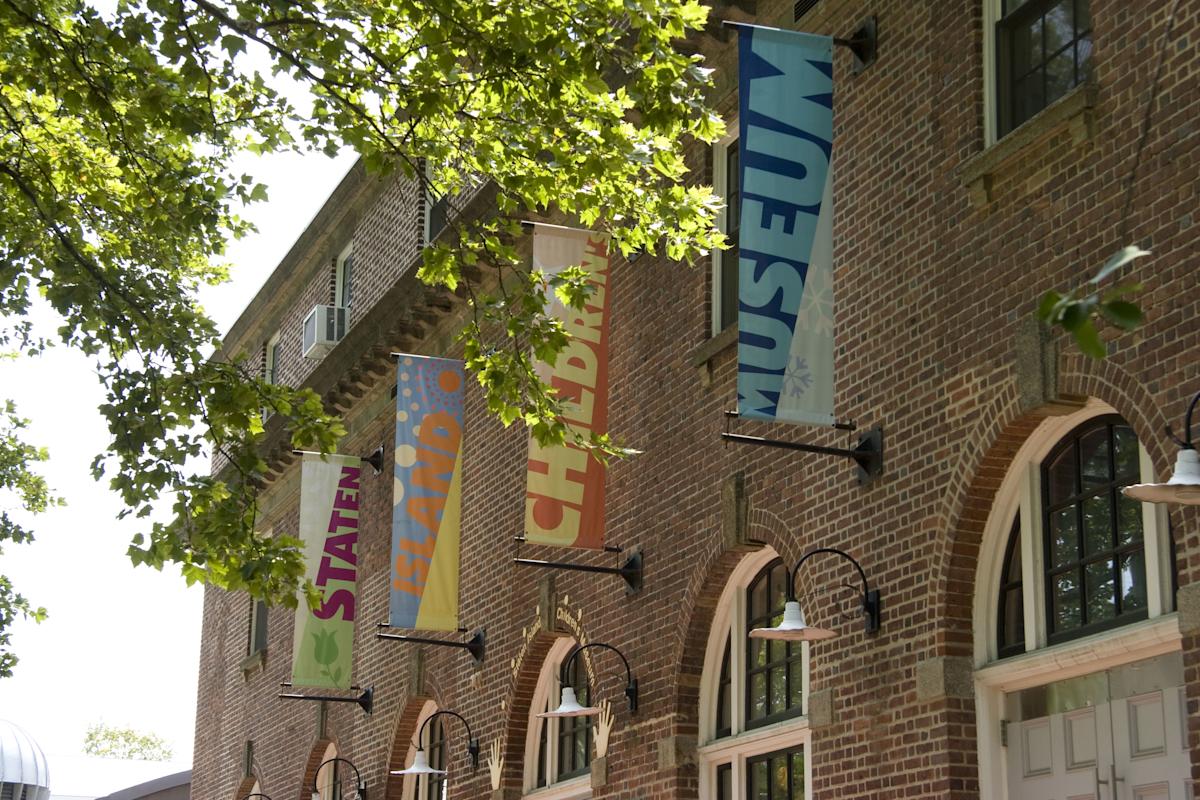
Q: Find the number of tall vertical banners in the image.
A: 4